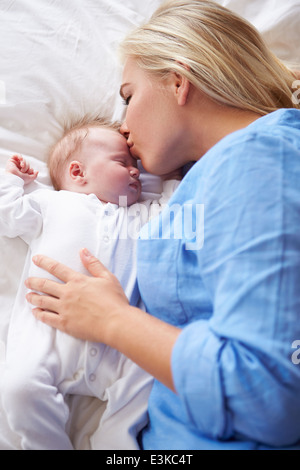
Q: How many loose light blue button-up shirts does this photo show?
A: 1